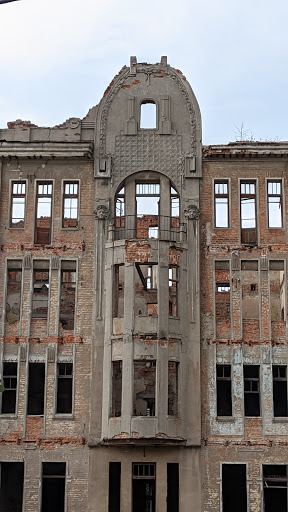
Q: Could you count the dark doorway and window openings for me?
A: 13